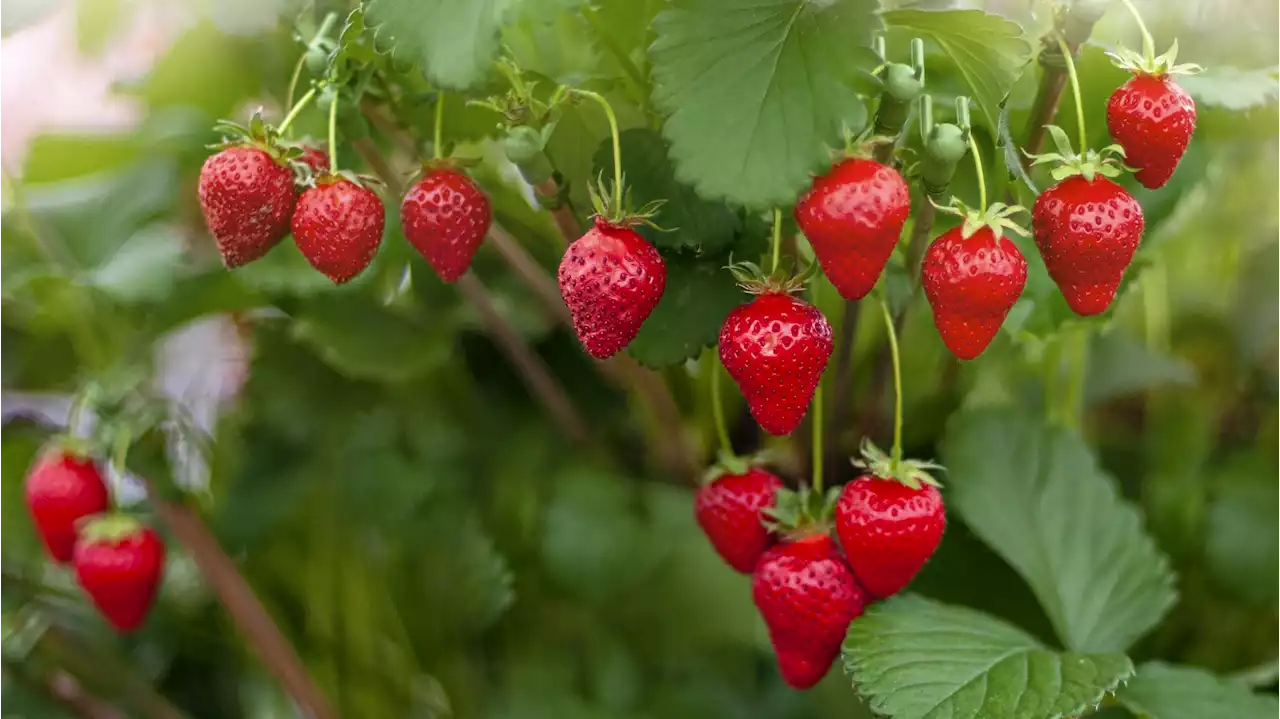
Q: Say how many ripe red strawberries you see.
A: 15